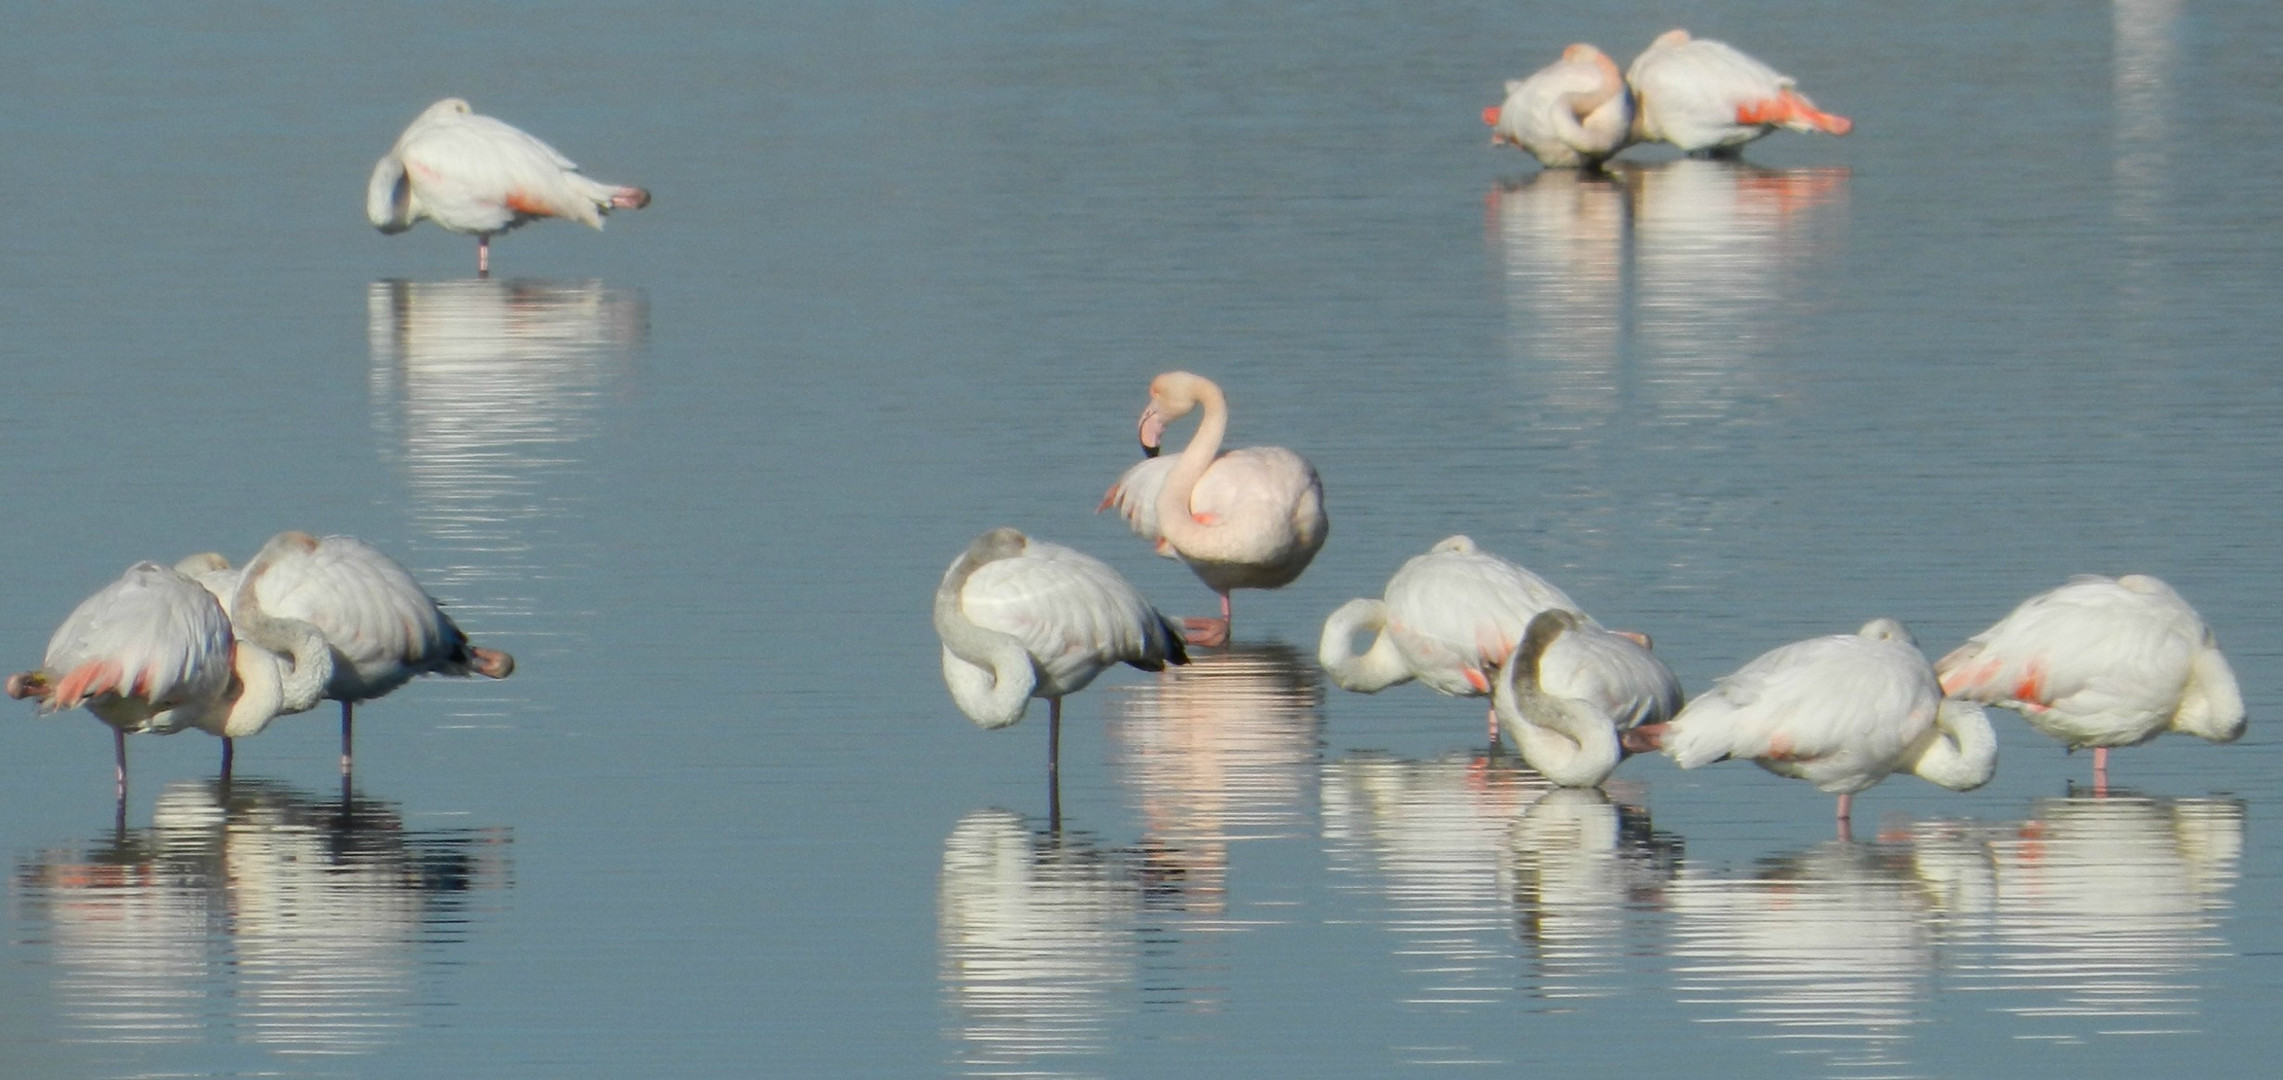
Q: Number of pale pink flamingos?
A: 1